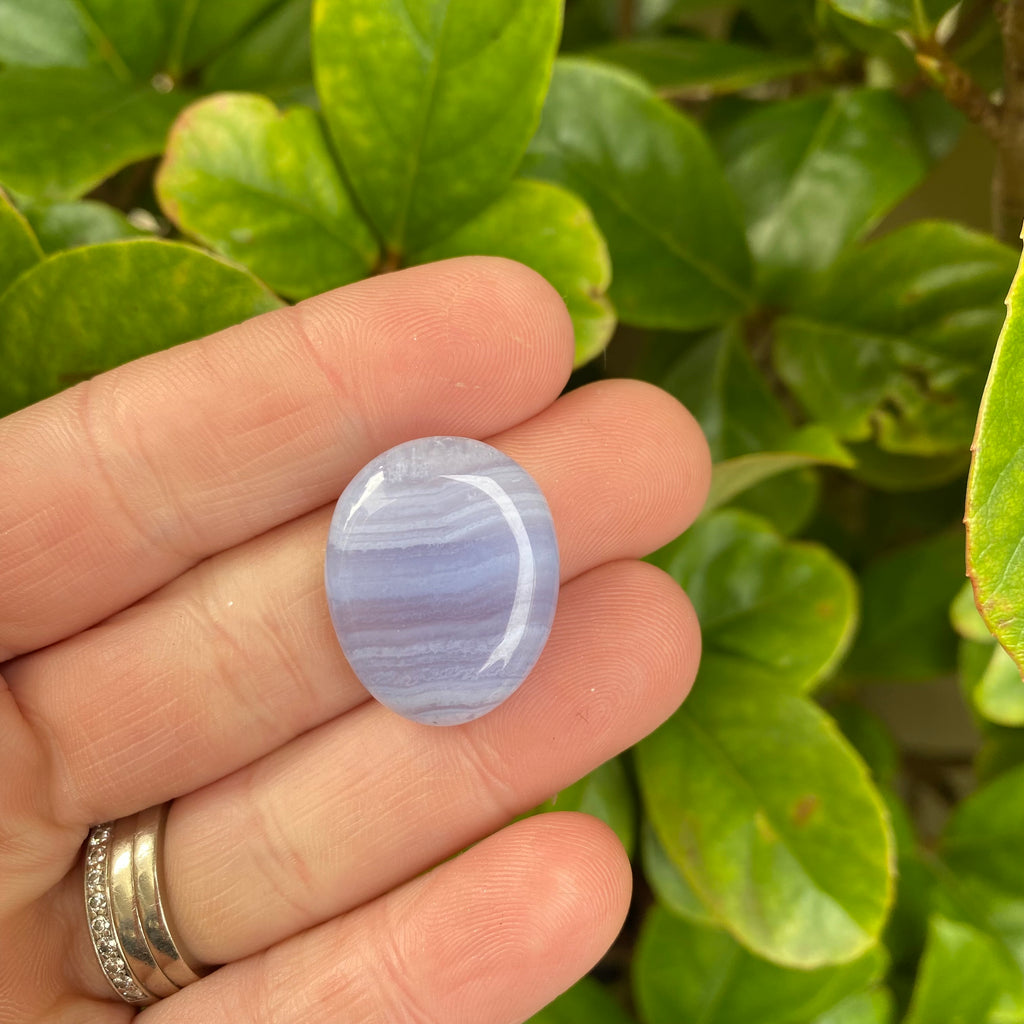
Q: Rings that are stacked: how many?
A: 3